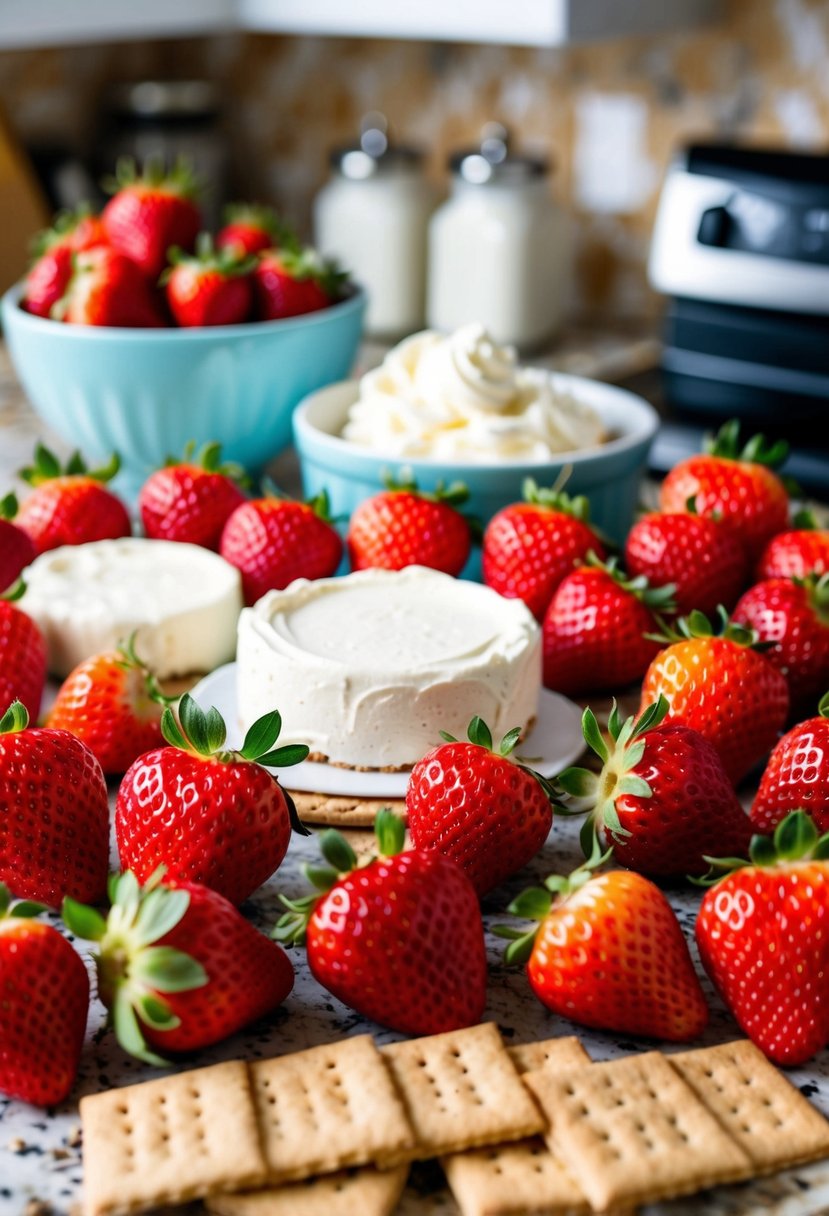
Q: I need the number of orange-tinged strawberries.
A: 3